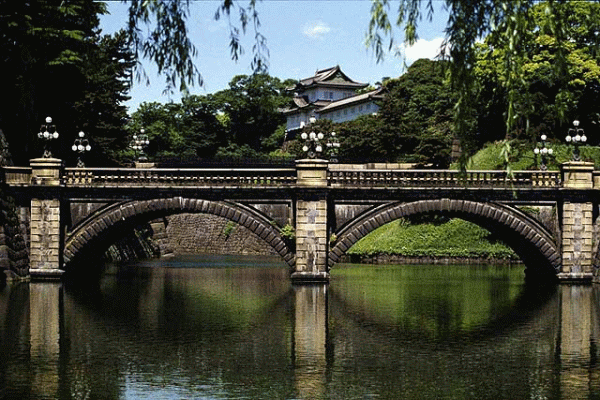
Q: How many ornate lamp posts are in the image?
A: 7